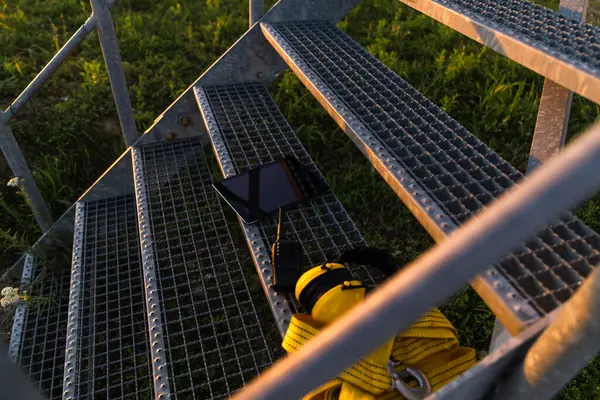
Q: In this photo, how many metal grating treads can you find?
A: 6